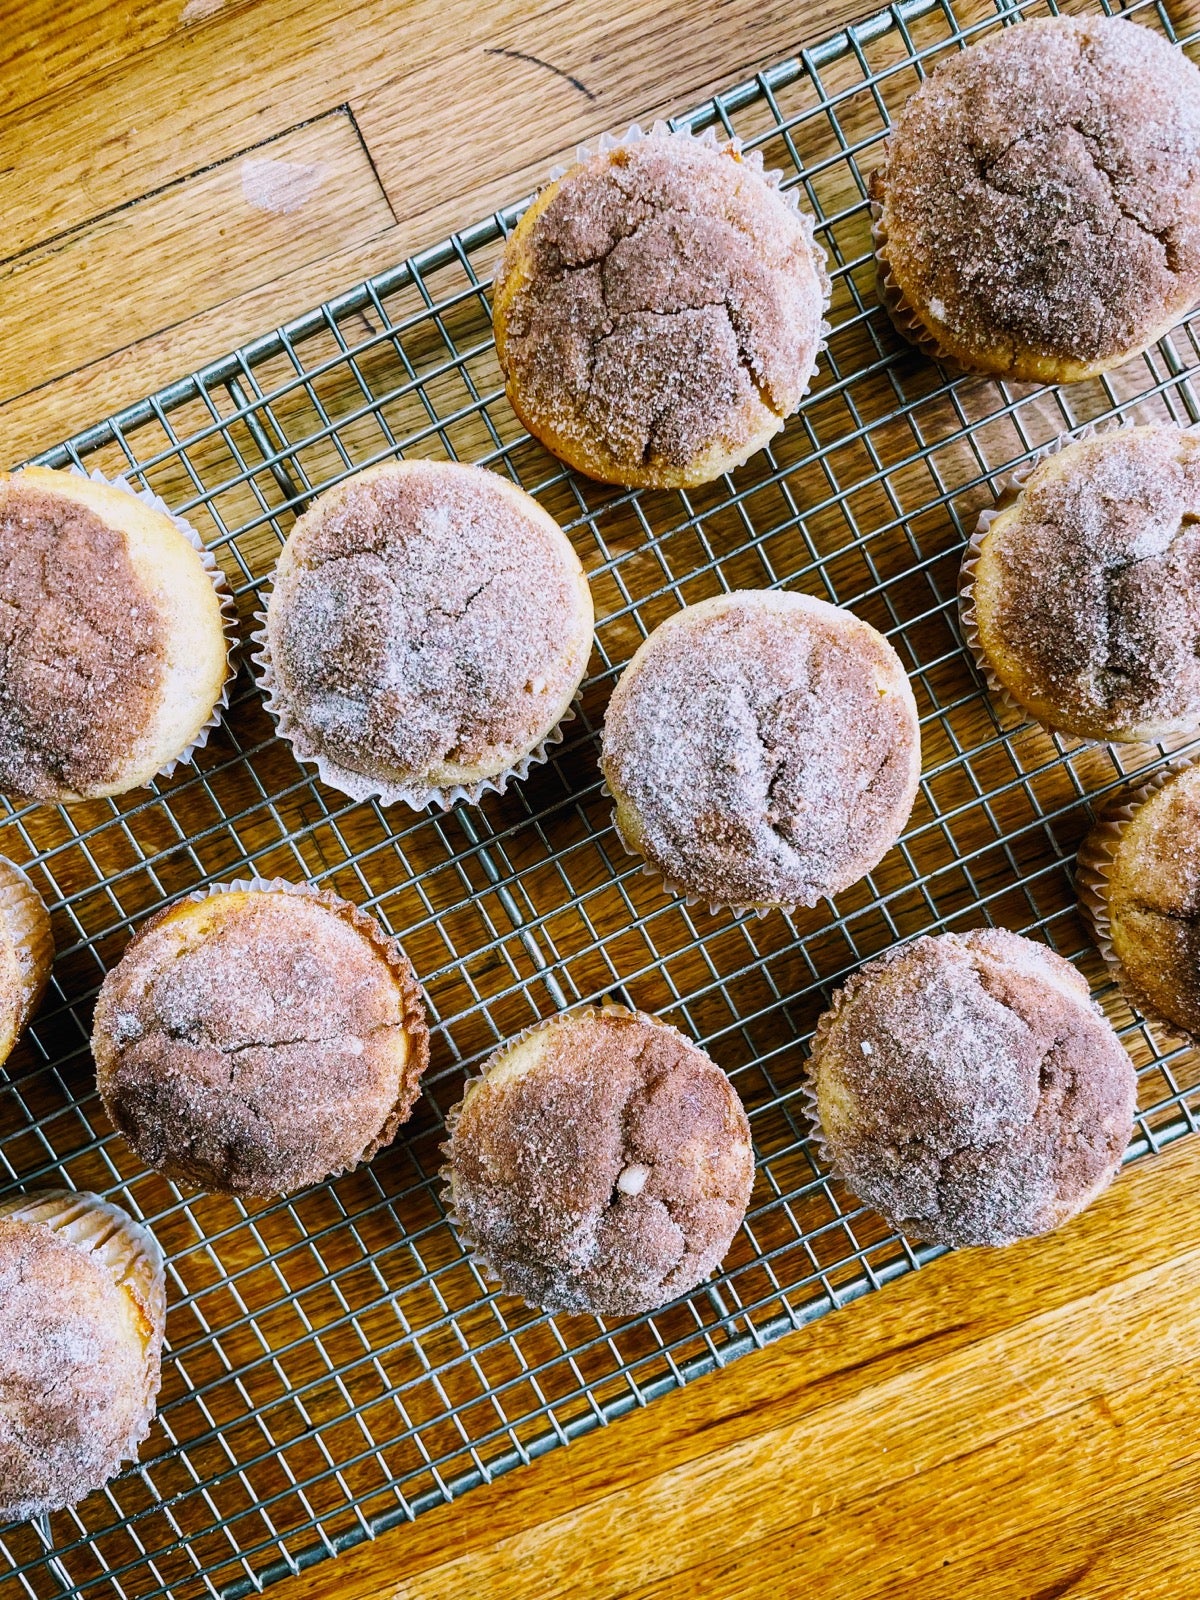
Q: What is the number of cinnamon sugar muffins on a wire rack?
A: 12